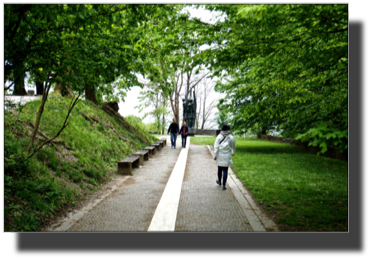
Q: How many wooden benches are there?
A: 6